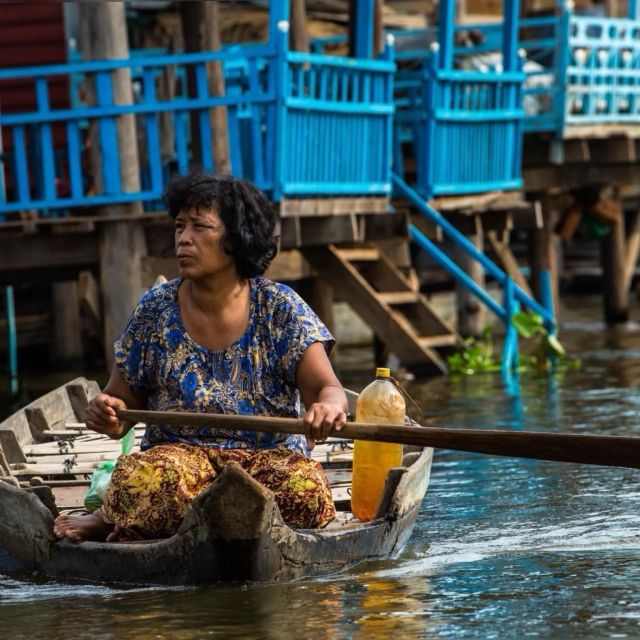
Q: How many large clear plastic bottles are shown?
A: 1